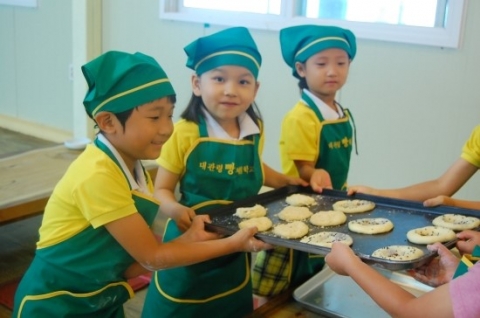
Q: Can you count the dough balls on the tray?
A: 12